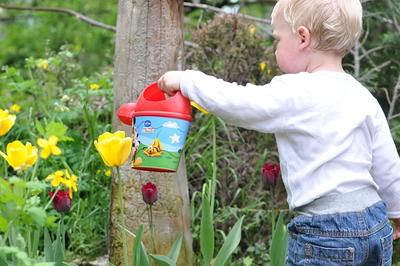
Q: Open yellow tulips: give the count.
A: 3